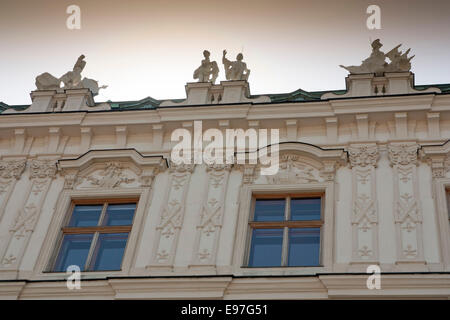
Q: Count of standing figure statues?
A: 2